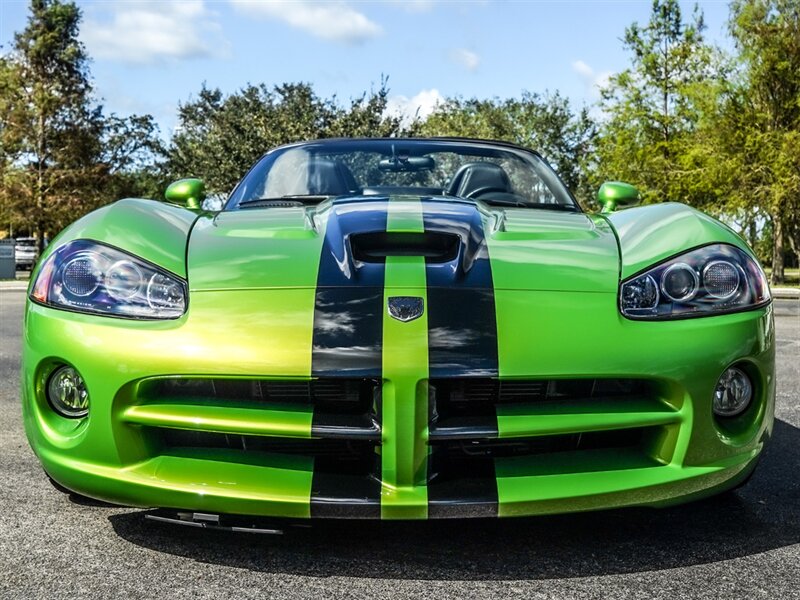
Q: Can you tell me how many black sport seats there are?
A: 2